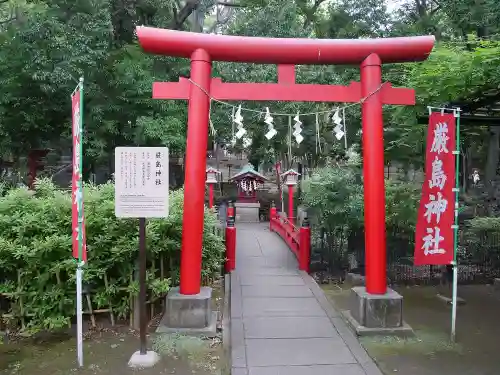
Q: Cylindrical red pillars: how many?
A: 2